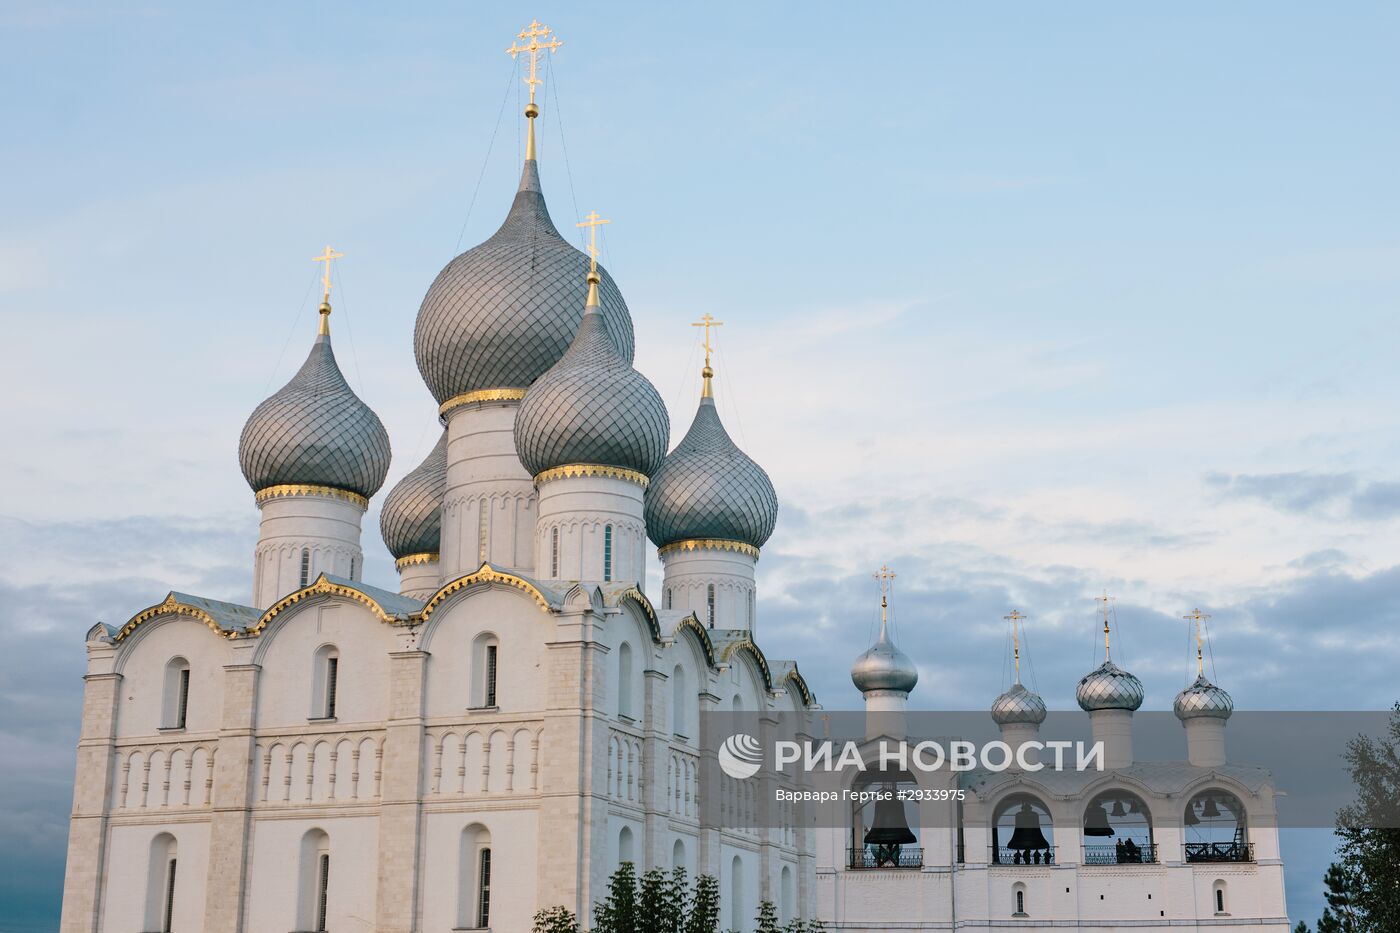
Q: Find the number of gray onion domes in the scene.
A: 9